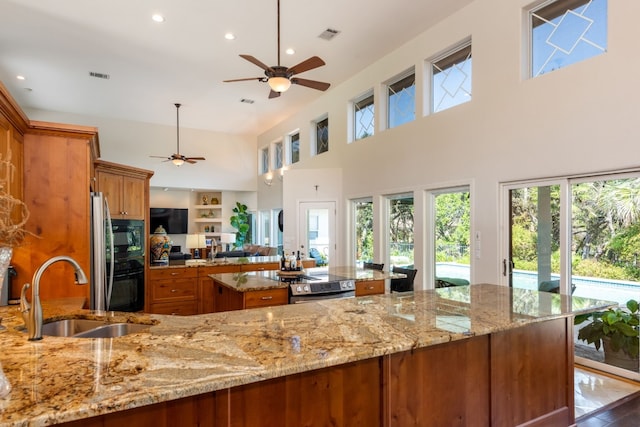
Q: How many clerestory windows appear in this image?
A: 8